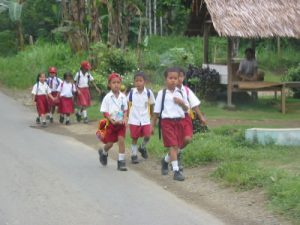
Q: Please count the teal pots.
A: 0